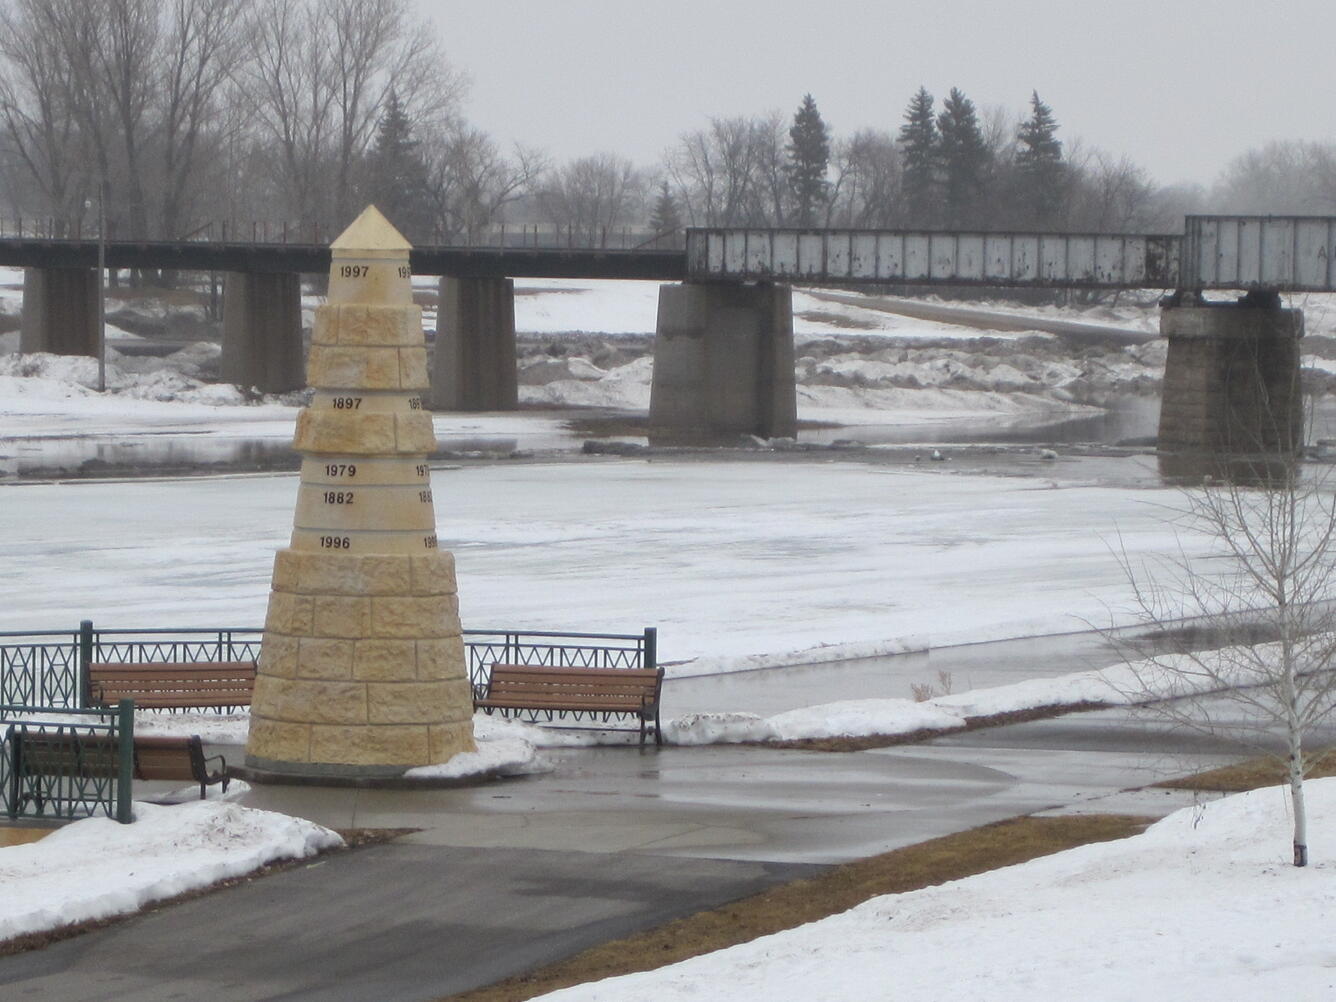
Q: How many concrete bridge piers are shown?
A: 5